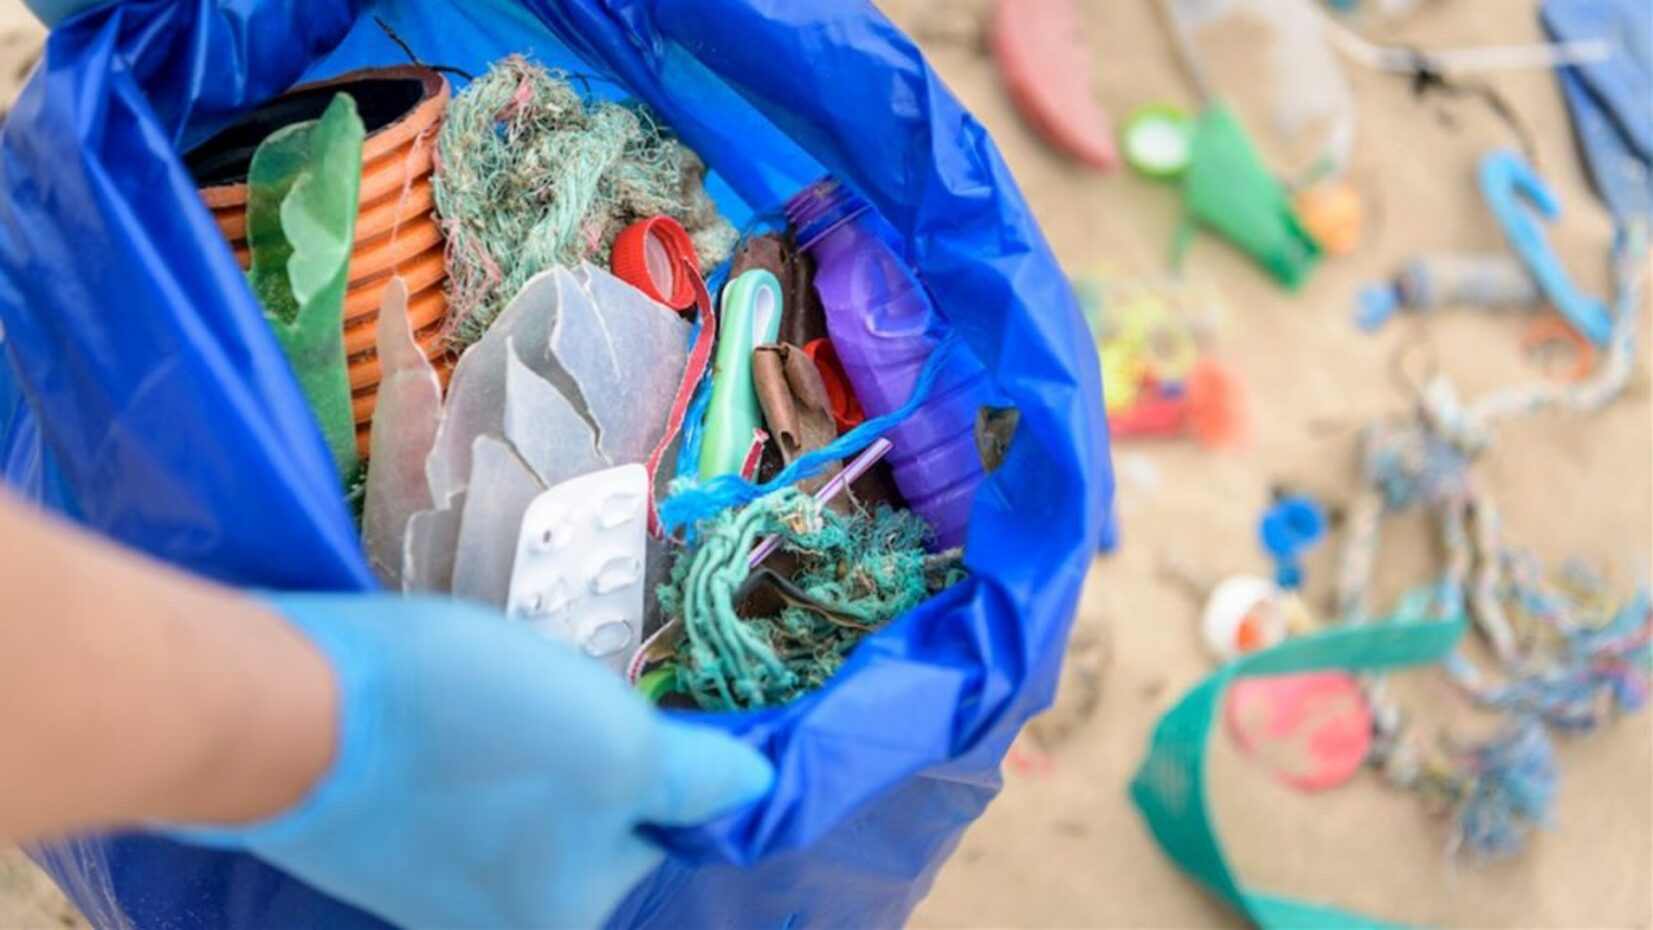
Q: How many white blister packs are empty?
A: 1